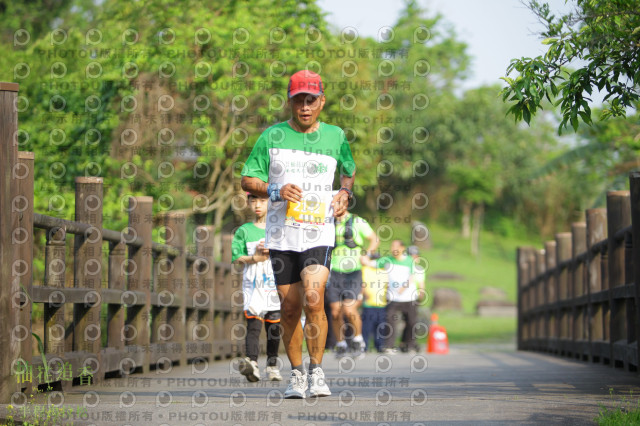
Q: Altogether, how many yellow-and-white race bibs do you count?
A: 1